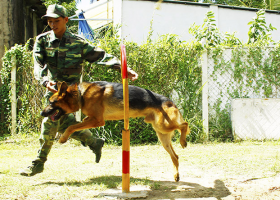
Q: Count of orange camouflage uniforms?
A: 0